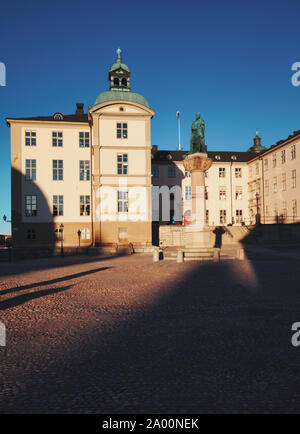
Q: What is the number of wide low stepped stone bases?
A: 1